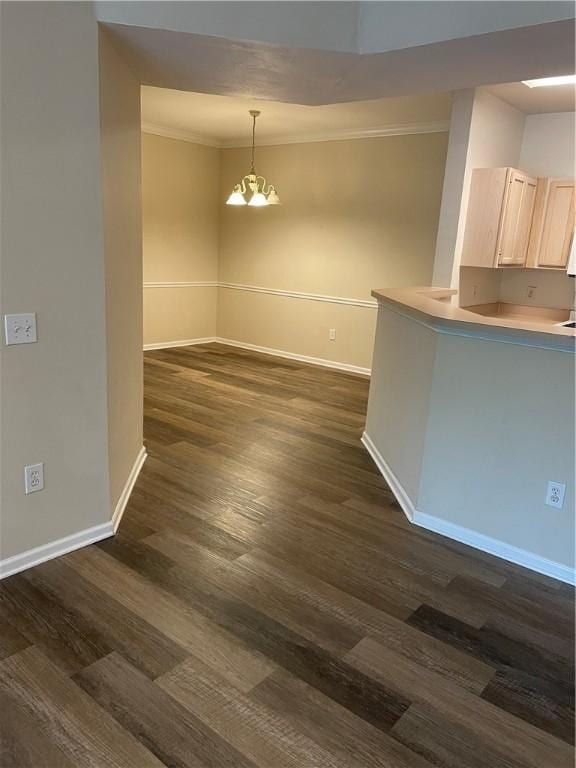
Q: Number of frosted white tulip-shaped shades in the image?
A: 3